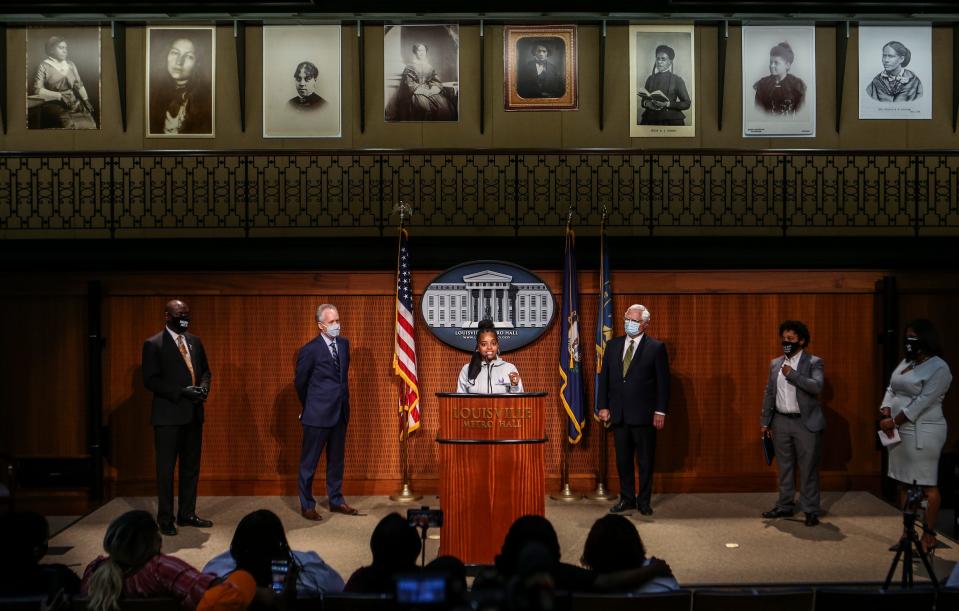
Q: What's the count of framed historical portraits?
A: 8